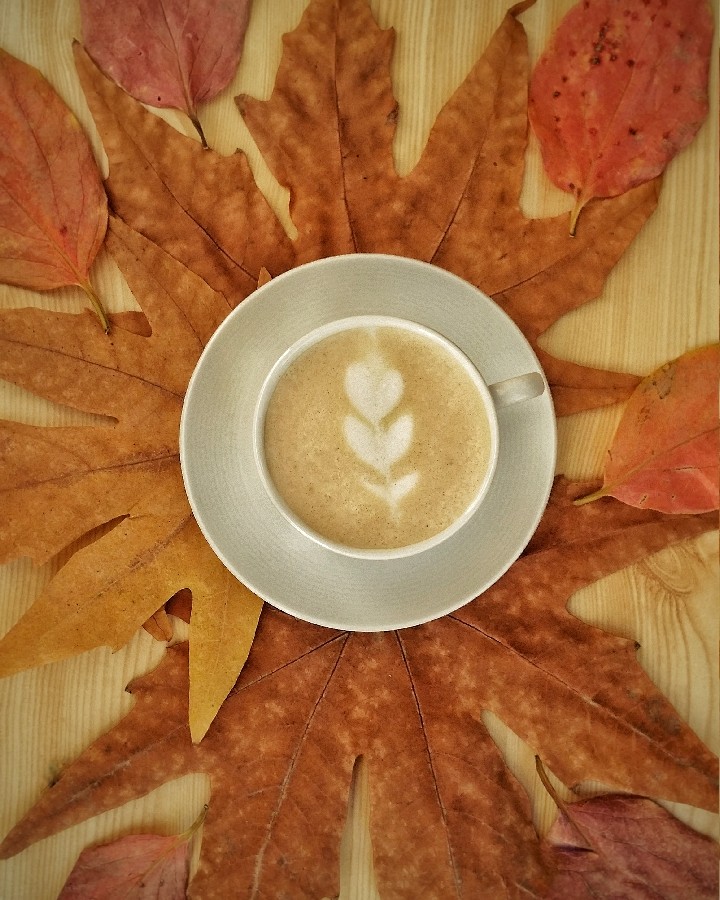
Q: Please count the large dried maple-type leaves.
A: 3